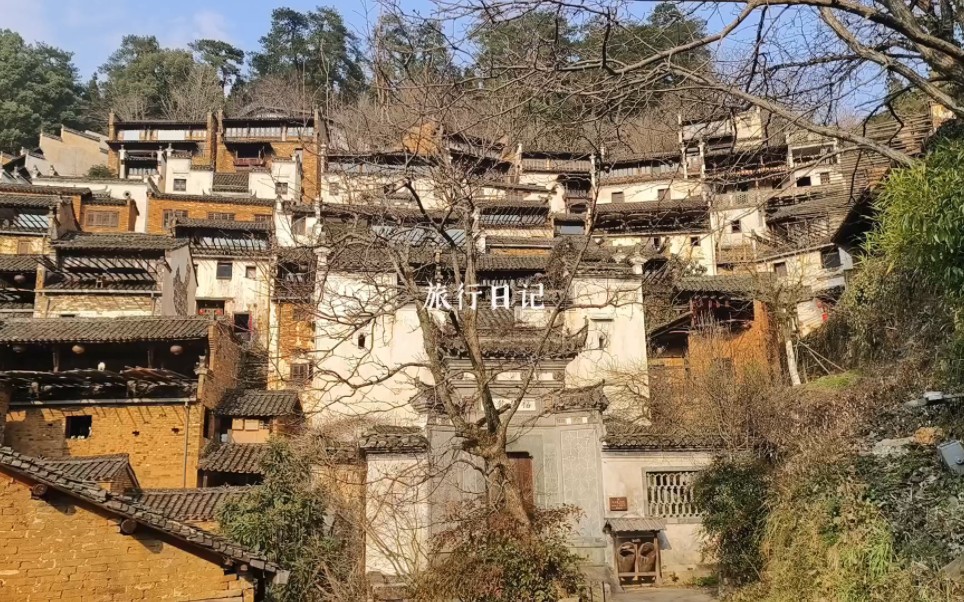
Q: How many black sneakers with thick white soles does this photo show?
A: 0